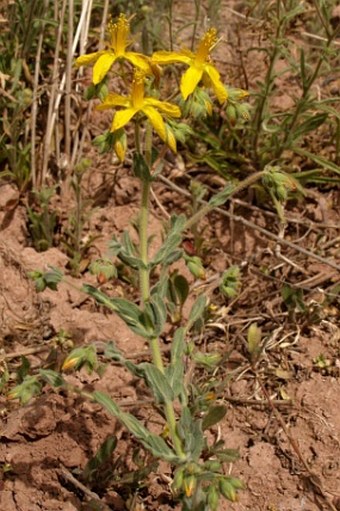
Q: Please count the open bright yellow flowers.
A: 3